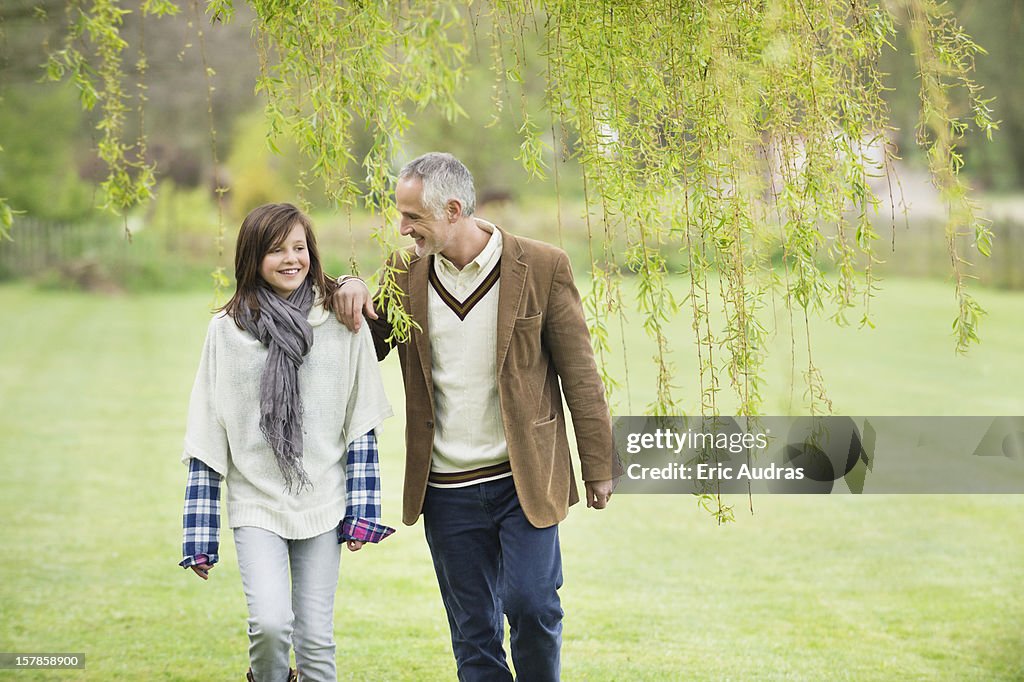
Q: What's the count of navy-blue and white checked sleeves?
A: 2